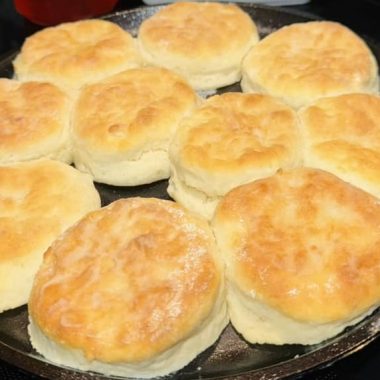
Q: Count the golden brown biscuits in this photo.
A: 10